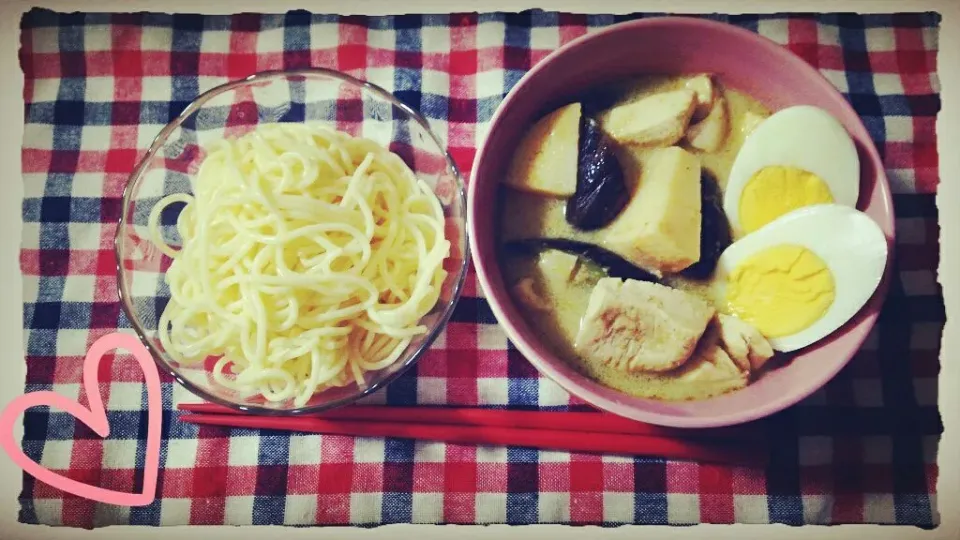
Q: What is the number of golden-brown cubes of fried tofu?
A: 0